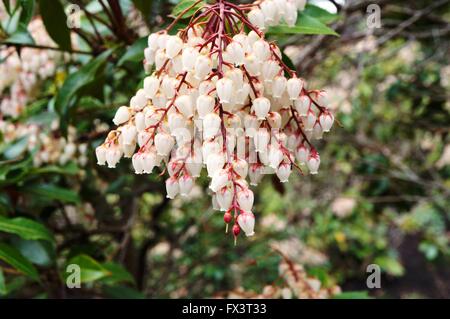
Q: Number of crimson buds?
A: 2